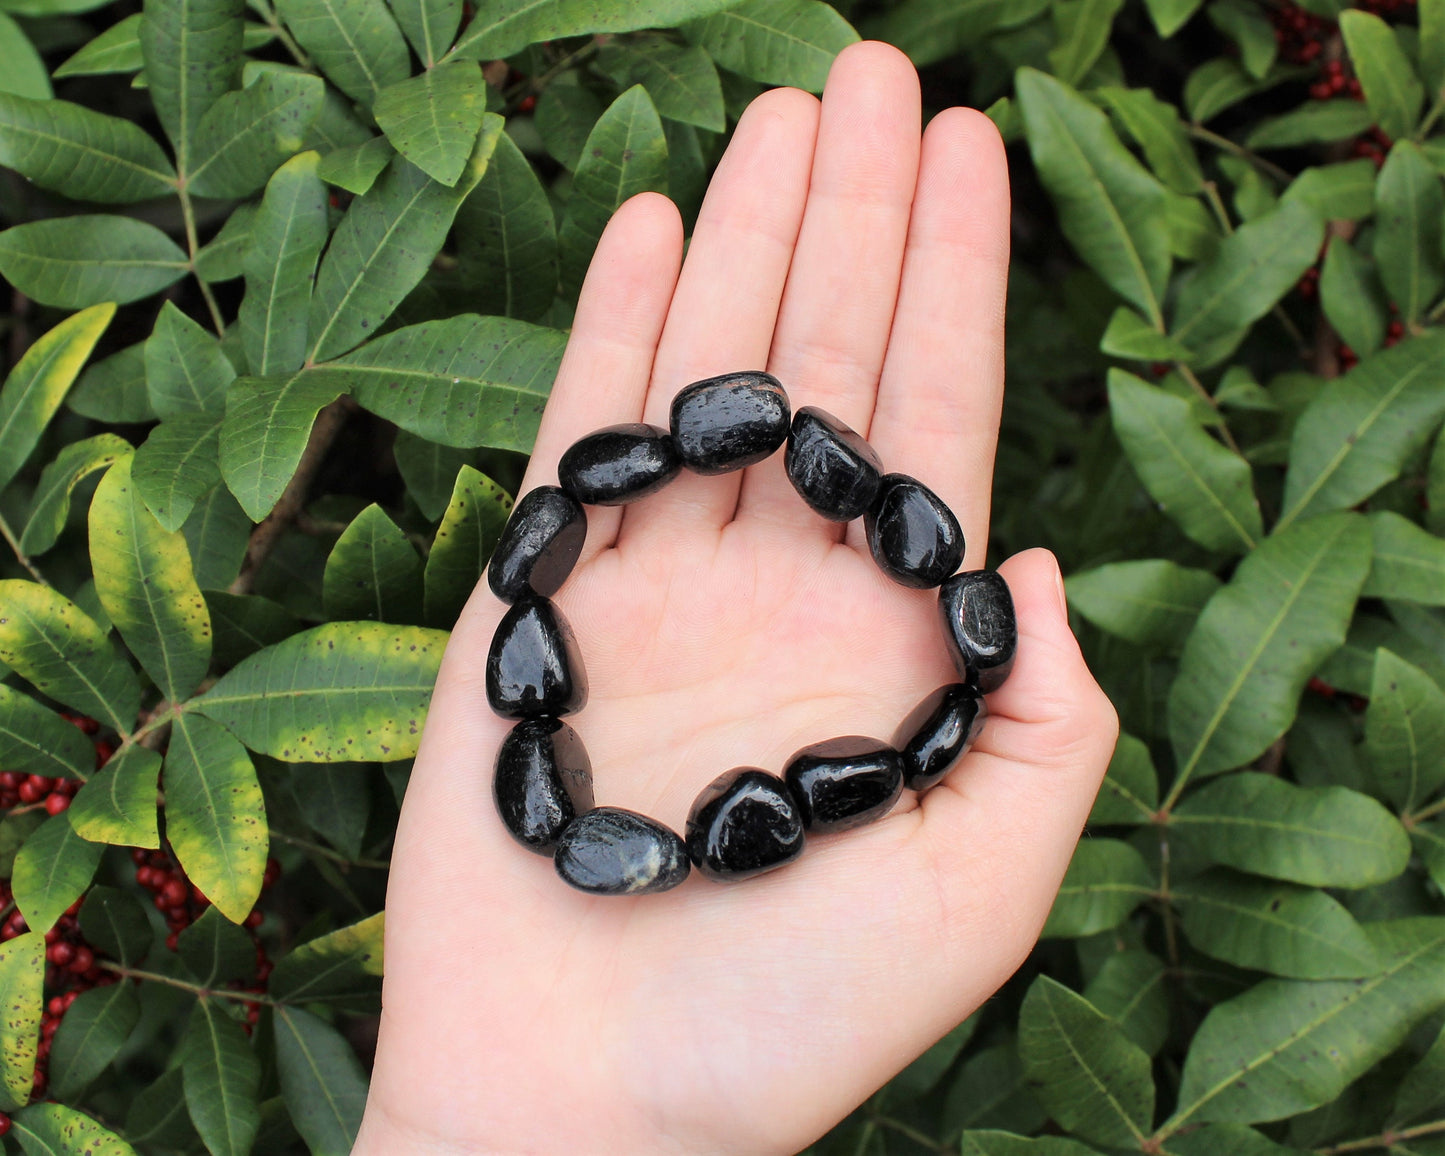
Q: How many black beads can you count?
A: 12